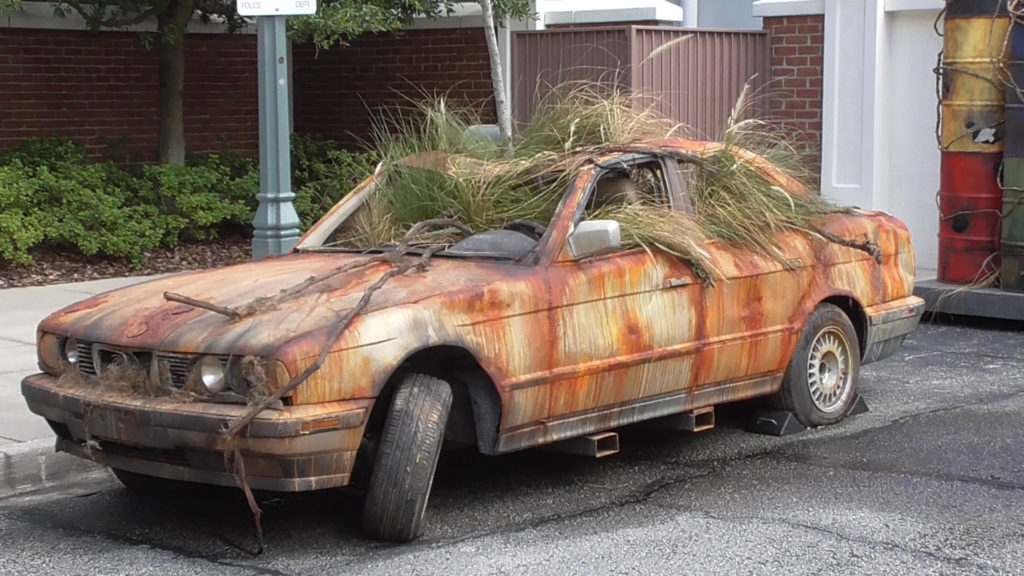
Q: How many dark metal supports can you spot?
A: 2